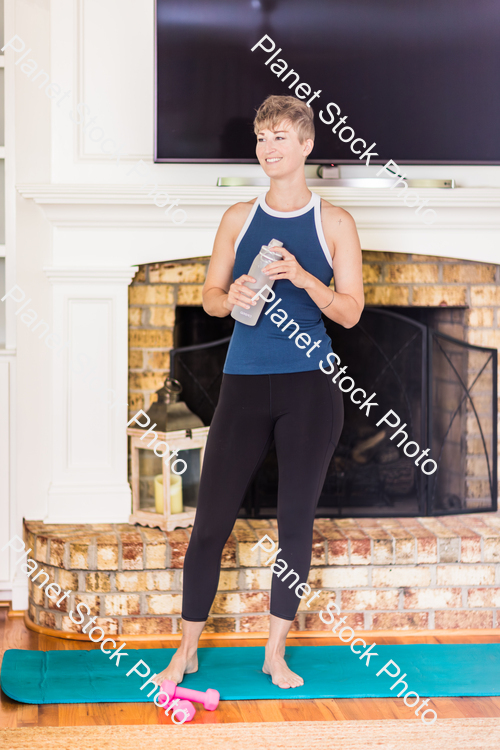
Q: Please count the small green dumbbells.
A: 0